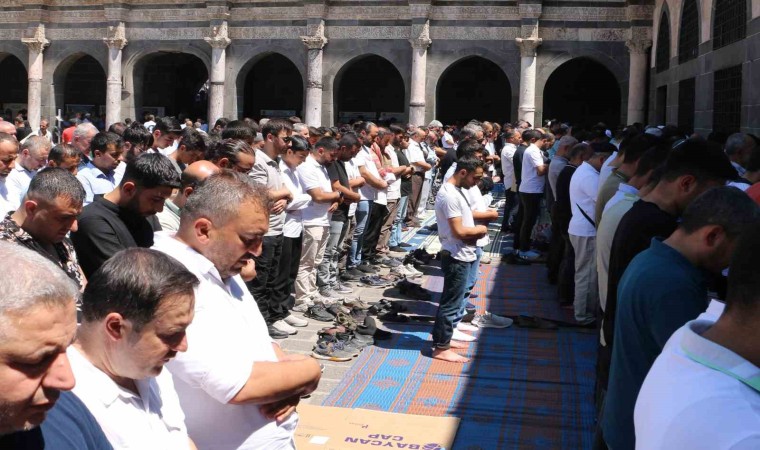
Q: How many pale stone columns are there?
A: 7